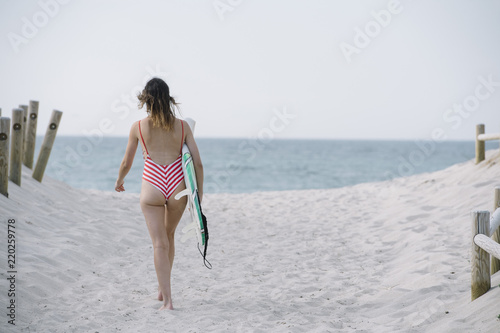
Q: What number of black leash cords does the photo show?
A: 1